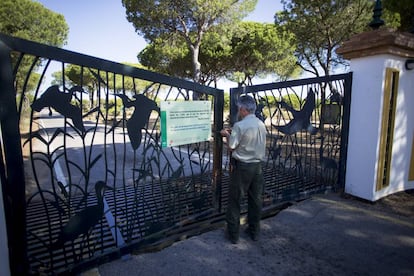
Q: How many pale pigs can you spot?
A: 0